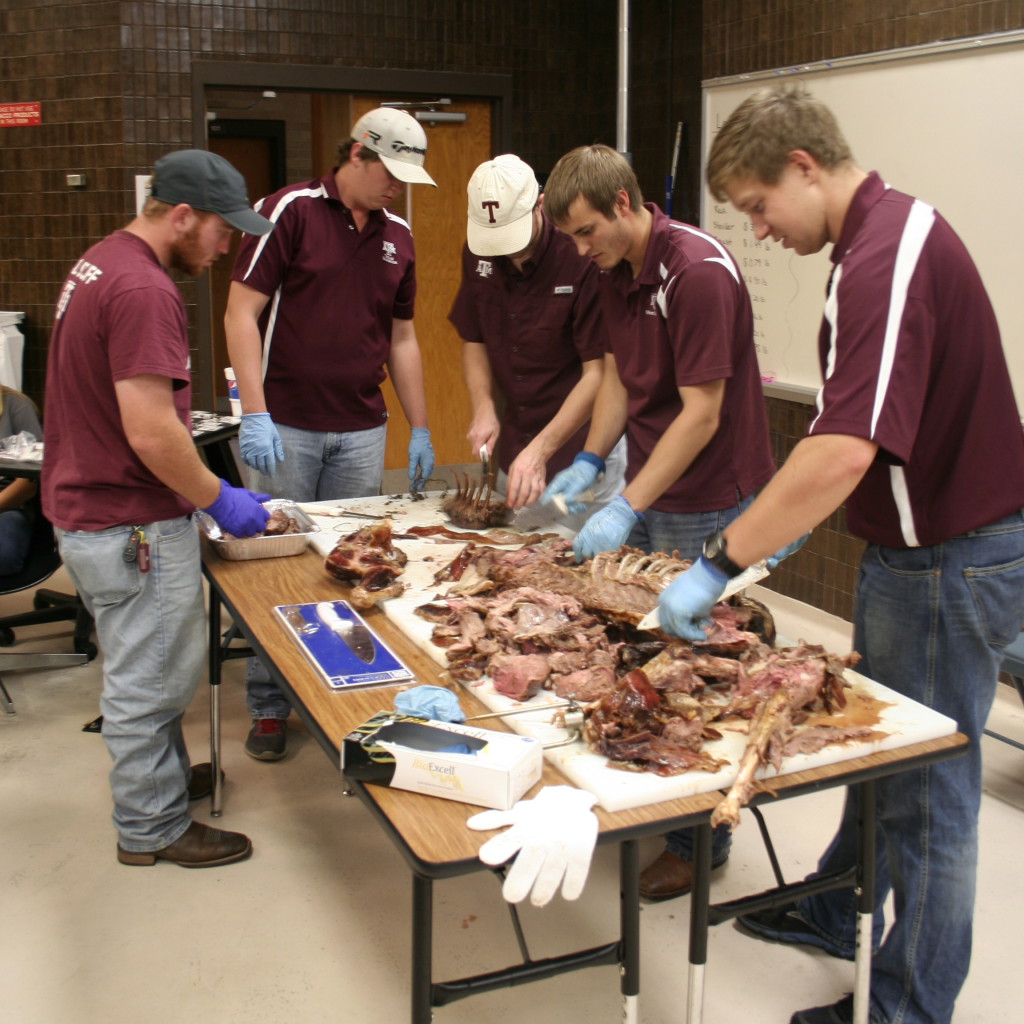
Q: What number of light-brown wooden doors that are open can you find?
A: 1